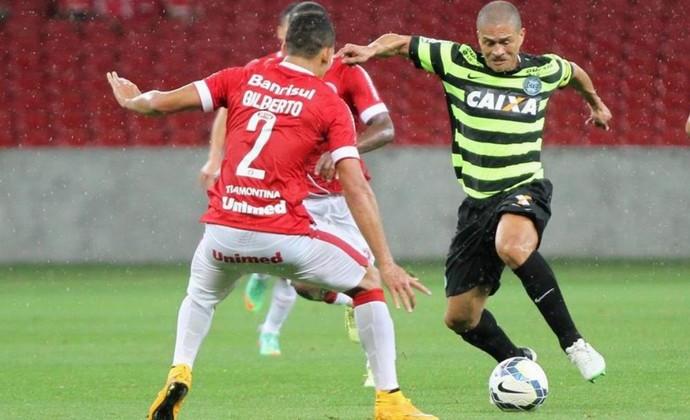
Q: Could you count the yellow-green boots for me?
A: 2